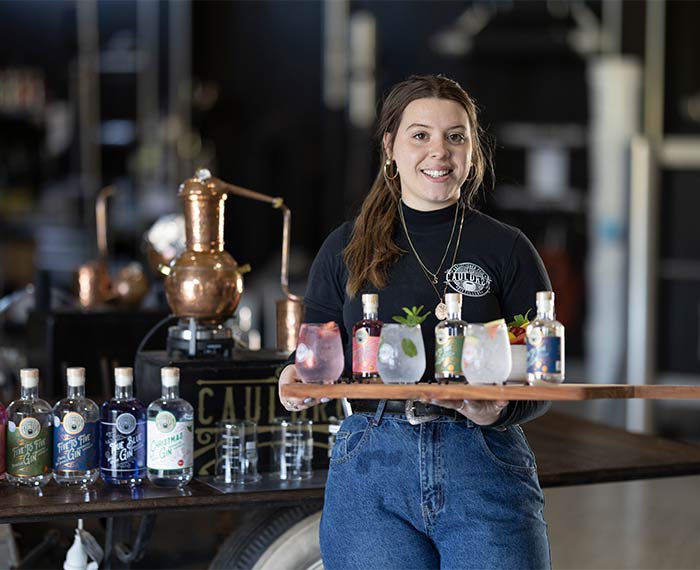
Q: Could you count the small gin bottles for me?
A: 3